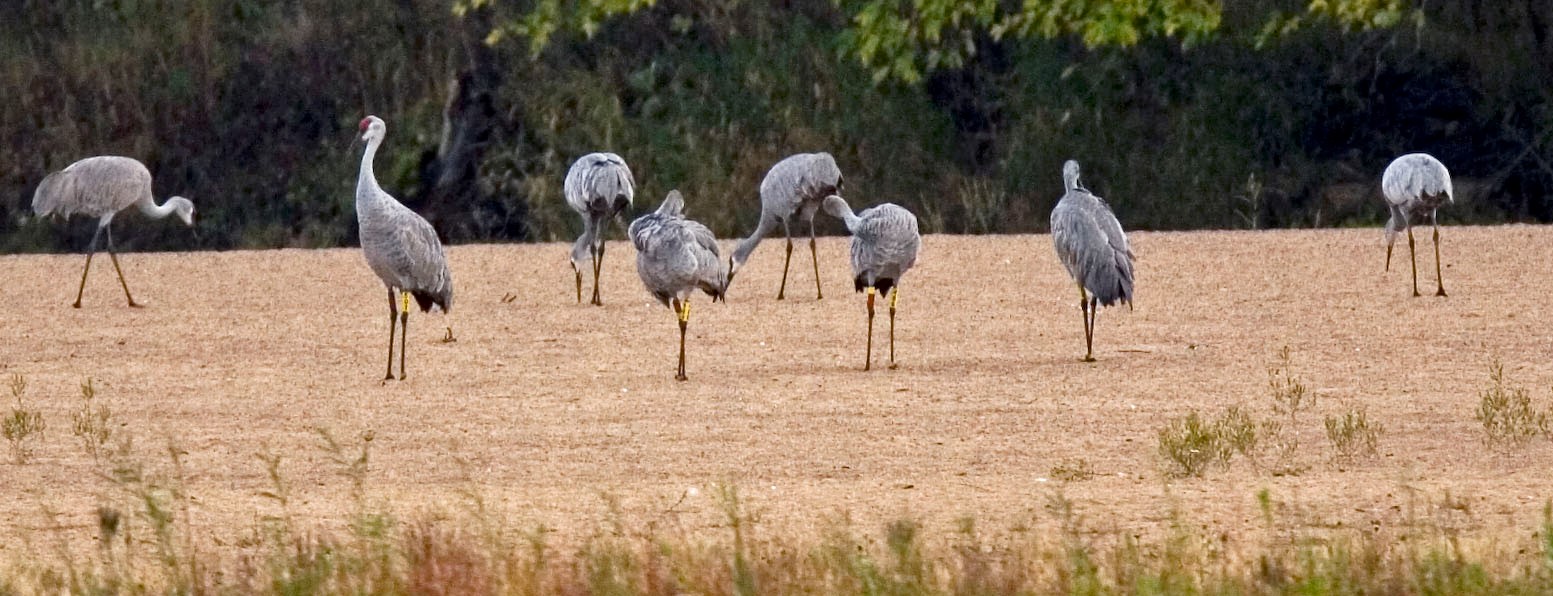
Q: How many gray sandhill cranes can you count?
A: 8